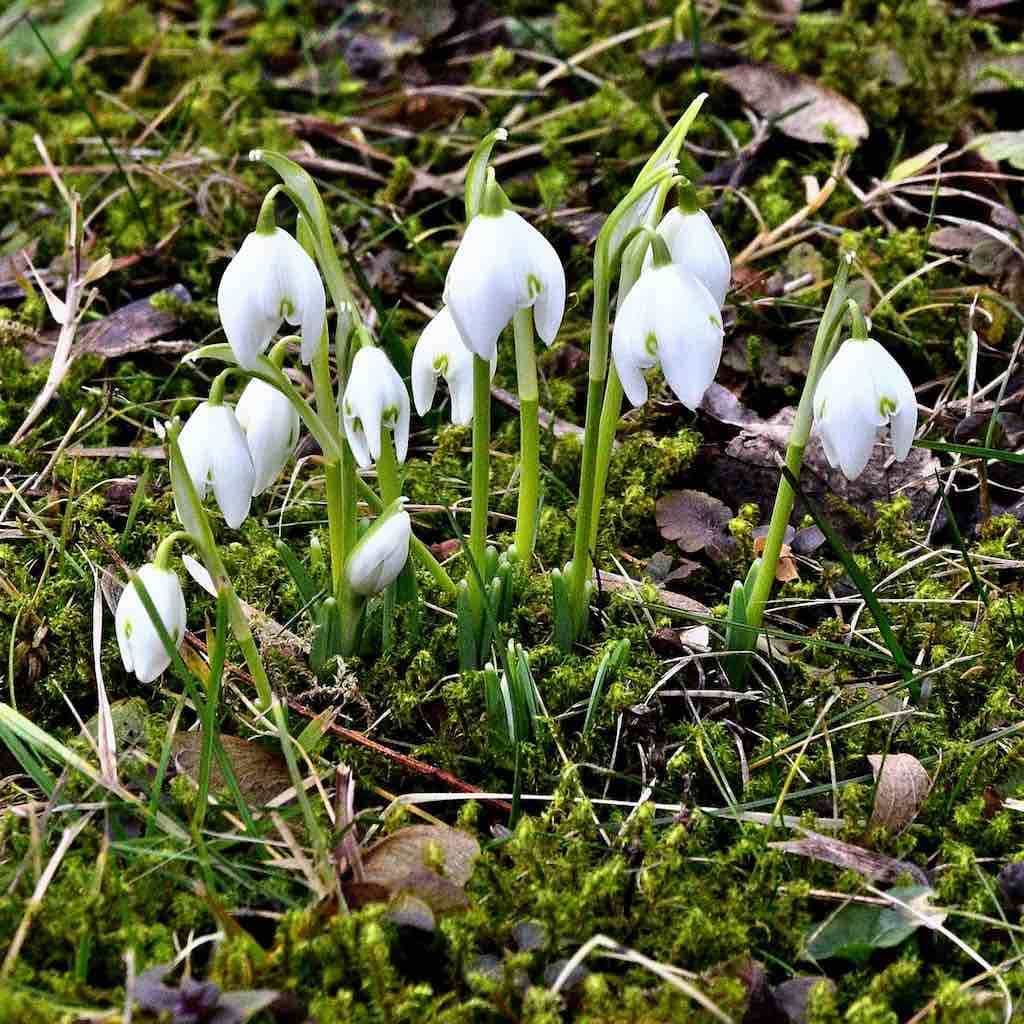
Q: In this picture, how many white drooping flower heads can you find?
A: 11